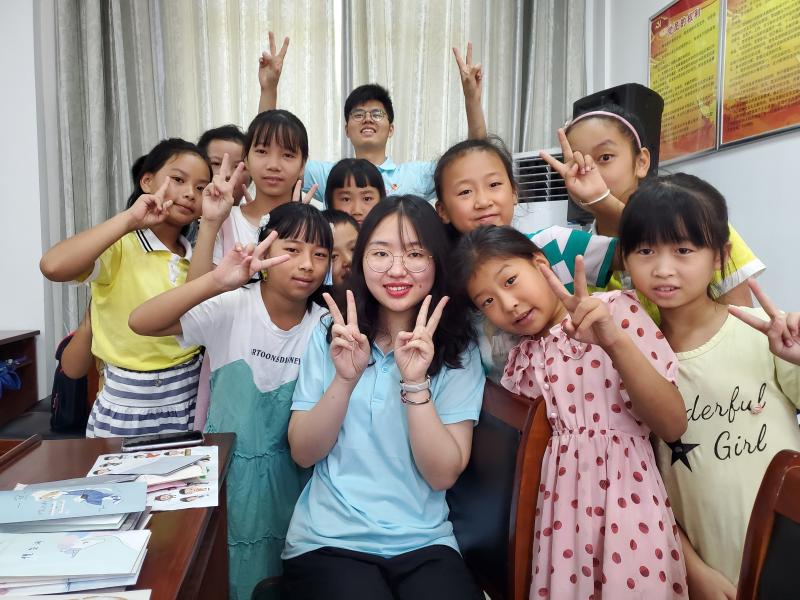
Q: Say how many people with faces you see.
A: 12